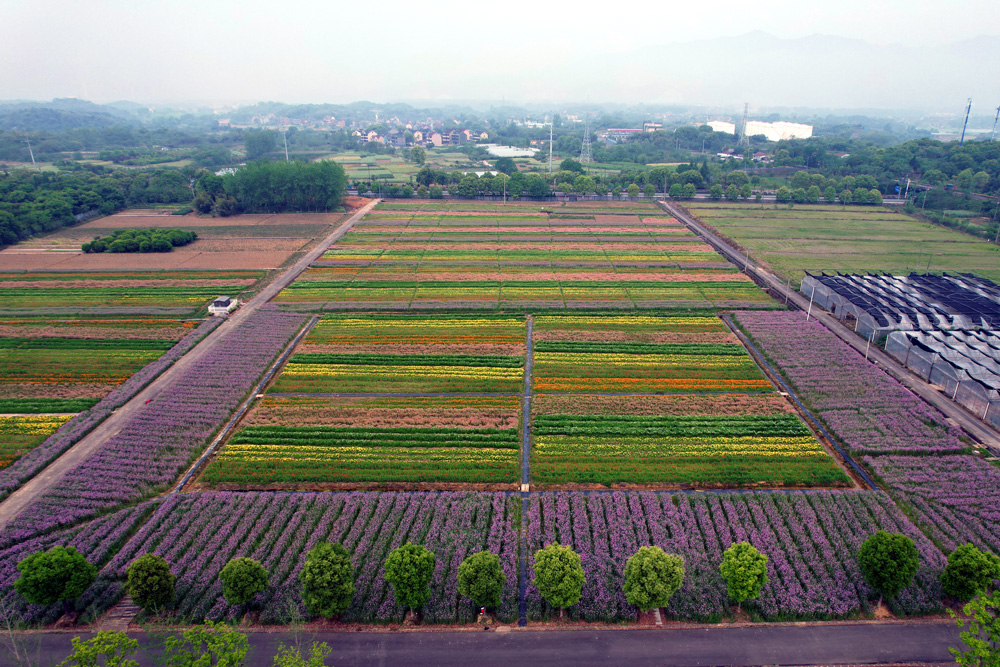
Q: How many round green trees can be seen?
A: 11